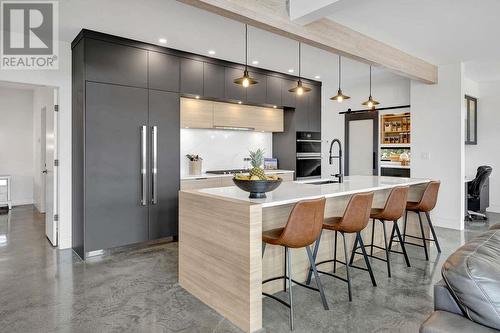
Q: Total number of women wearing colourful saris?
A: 0